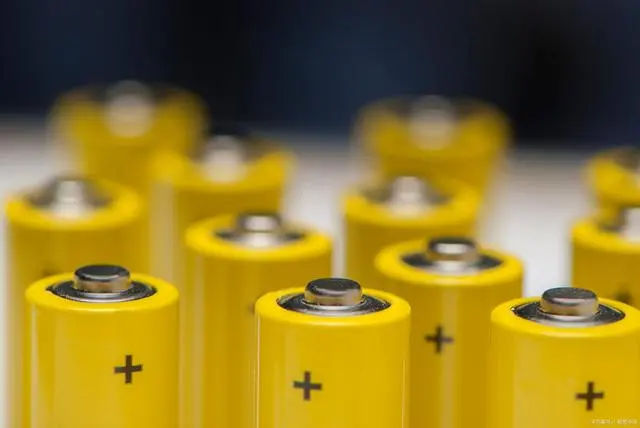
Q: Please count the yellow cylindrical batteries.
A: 12